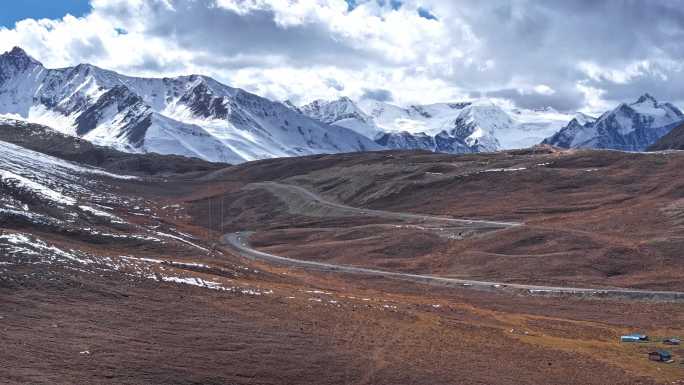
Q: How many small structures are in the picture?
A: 3